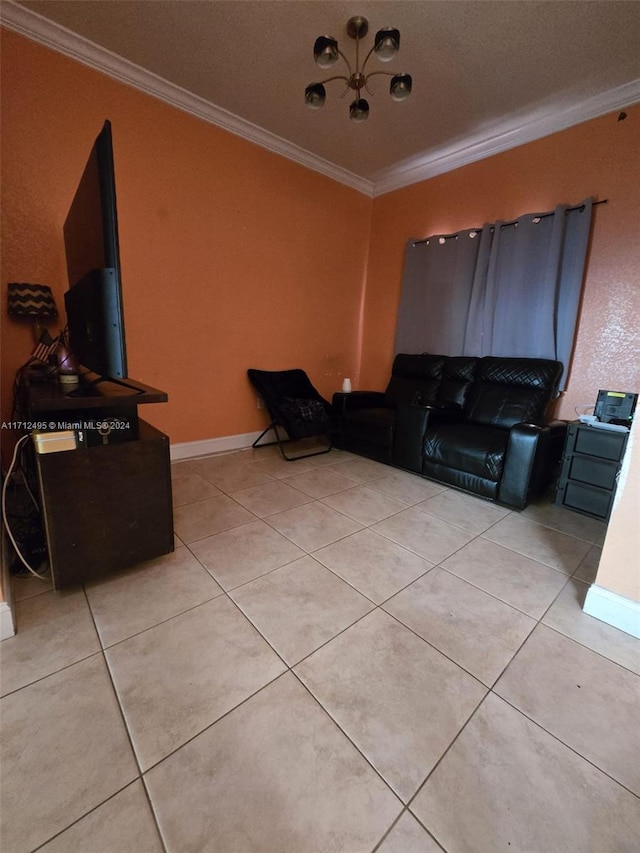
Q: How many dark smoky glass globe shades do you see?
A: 5